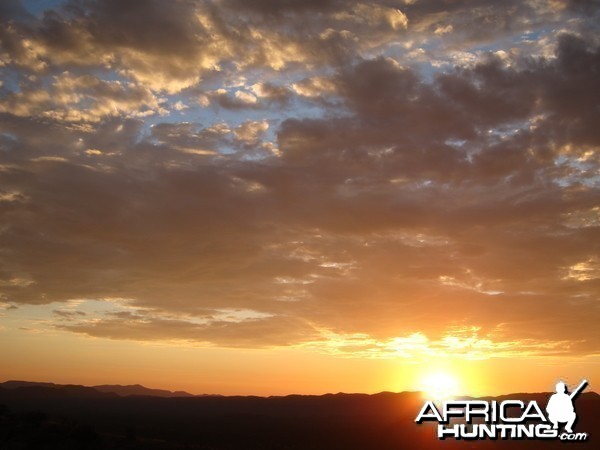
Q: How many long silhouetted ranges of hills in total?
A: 1